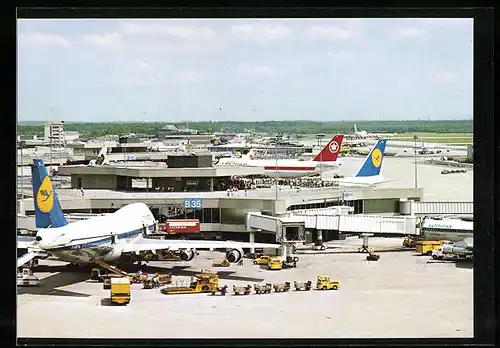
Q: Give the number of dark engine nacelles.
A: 2